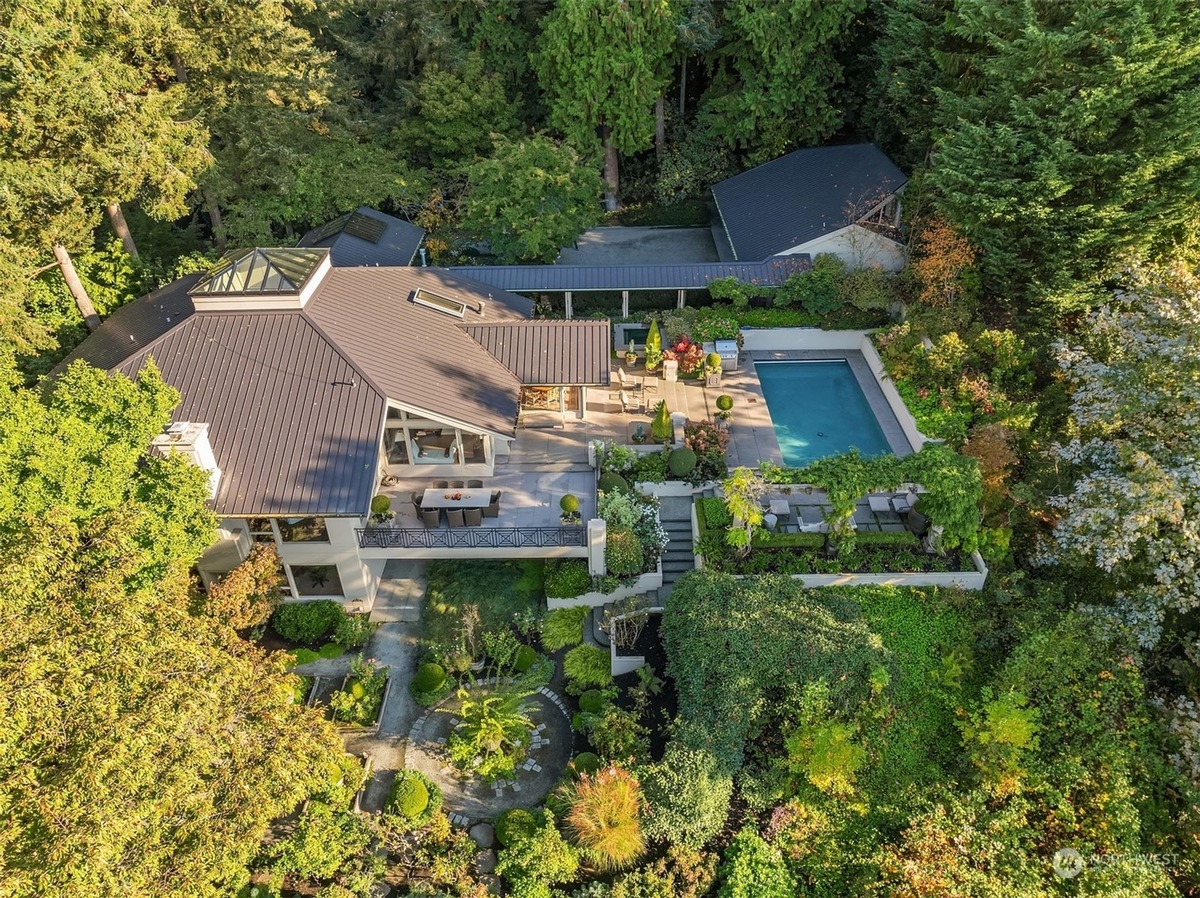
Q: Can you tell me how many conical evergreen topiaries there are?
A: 2